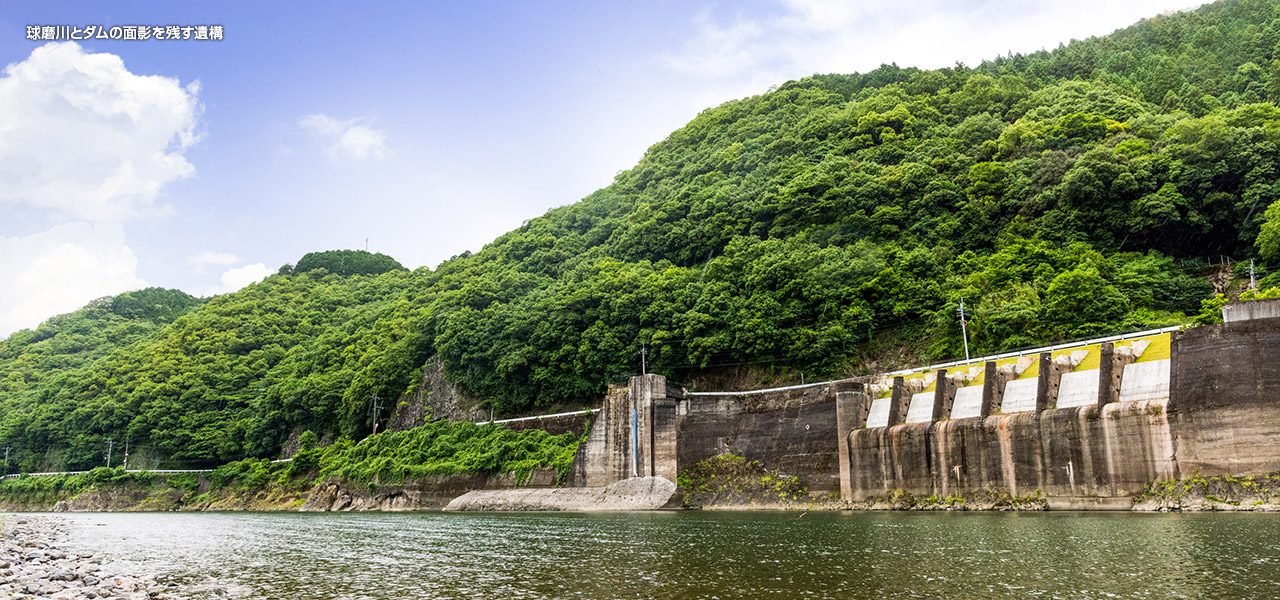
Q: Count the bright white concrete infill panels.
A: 6